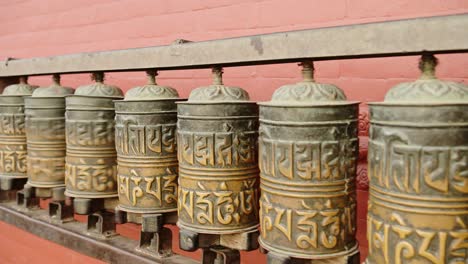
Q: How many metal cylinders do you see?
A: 7